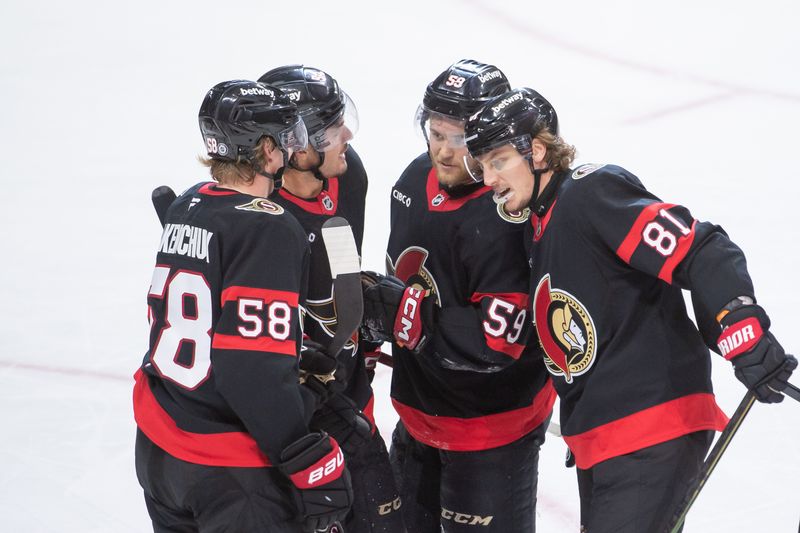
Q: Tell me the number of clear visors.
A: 4